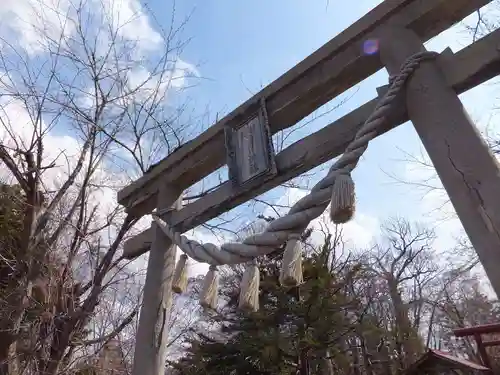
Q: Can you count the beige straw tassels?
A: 5